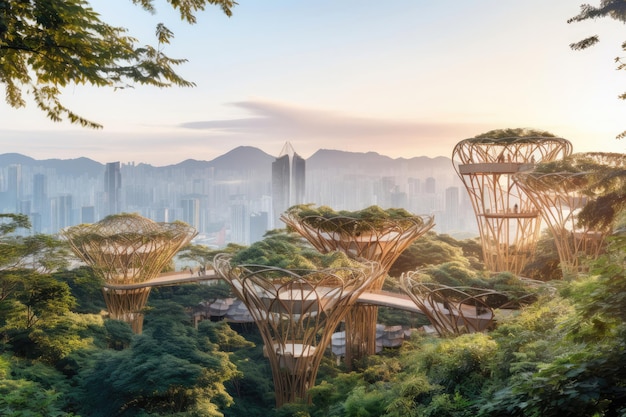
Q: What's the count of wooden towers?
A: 6